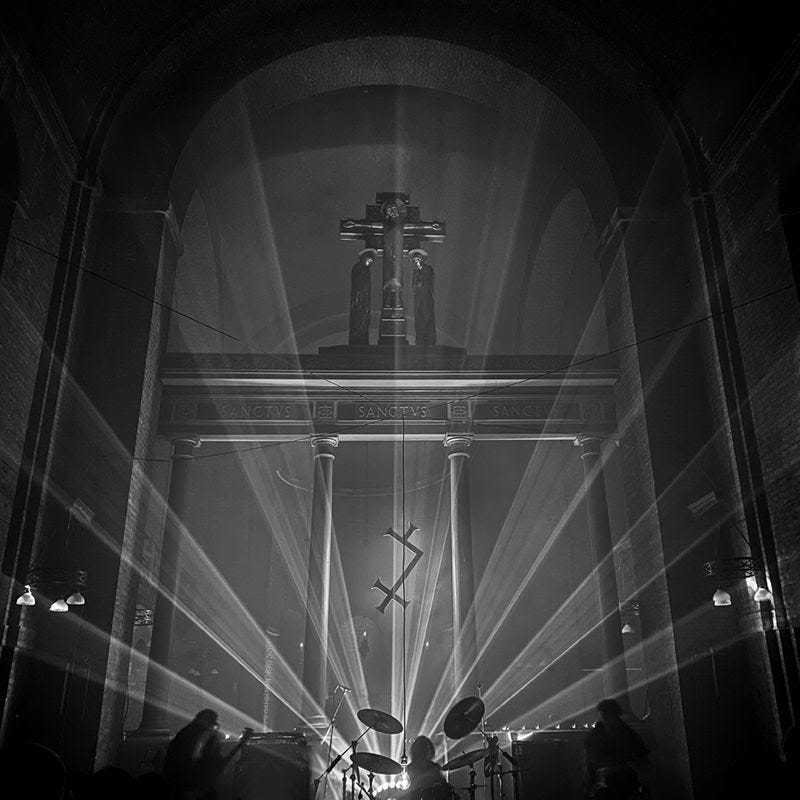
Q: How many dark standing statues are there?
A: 2